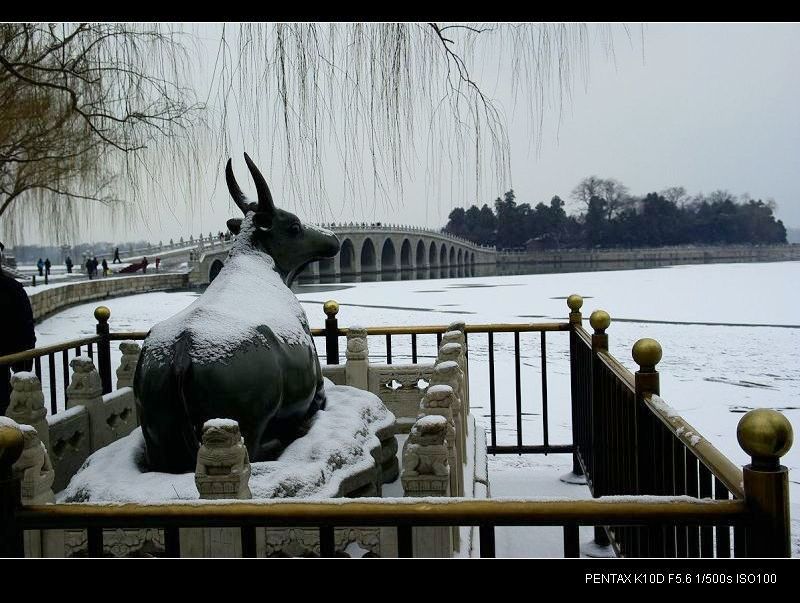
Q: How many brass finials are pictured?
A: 7